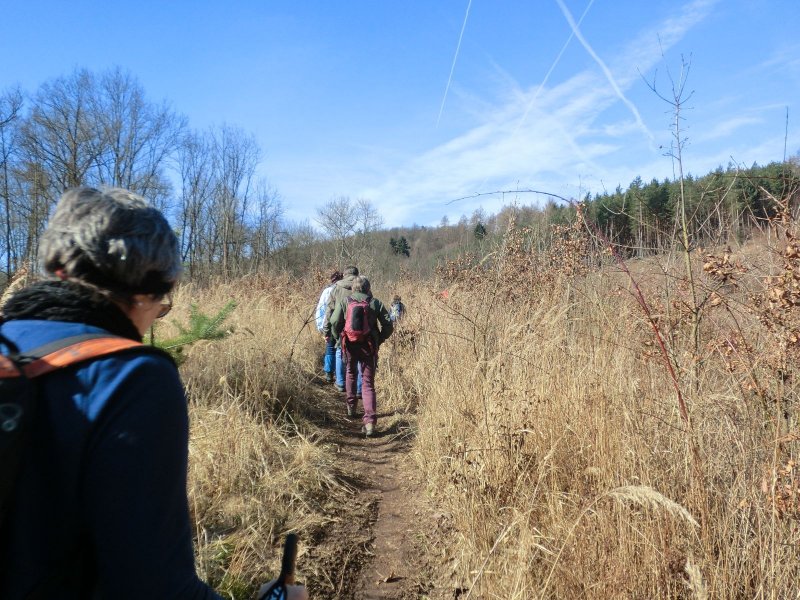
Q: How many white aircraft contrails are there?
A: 3